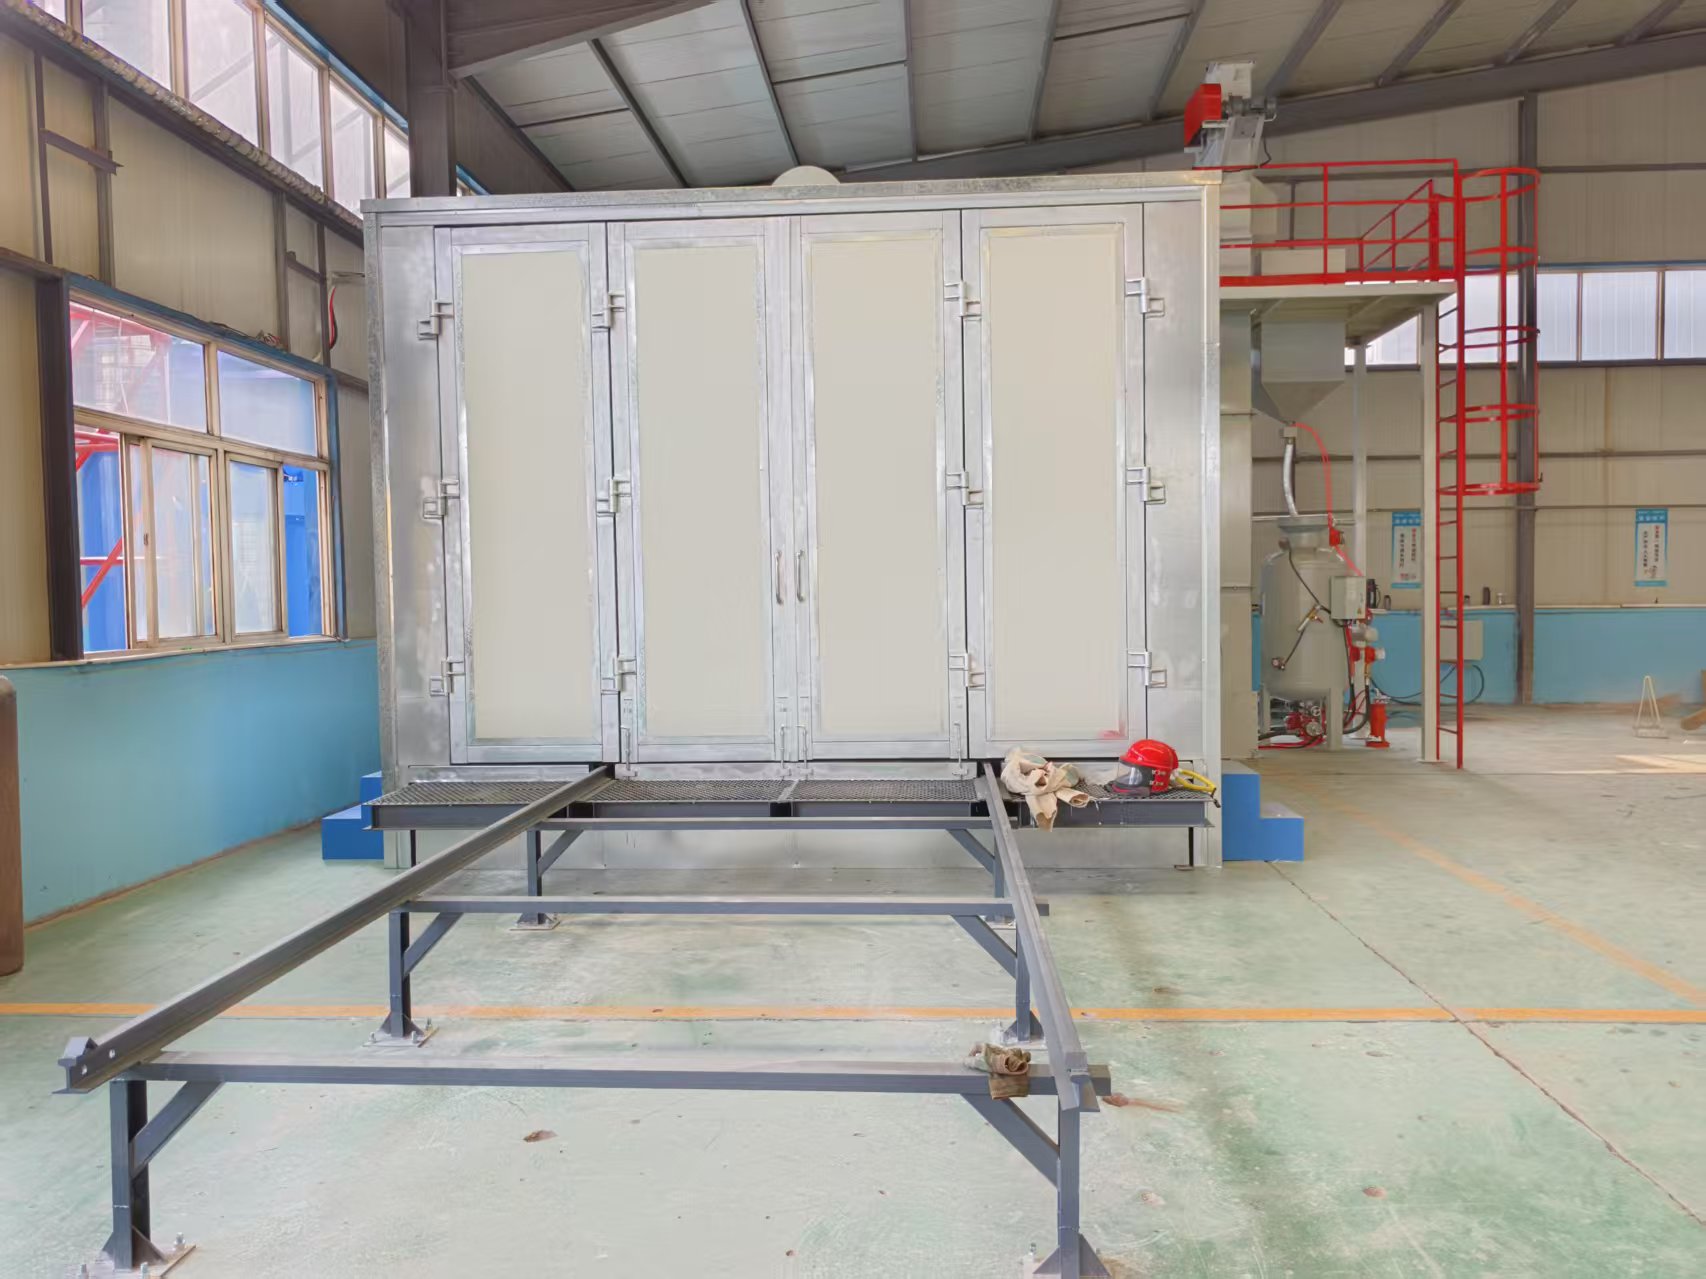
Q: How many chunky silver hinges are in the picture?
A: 12